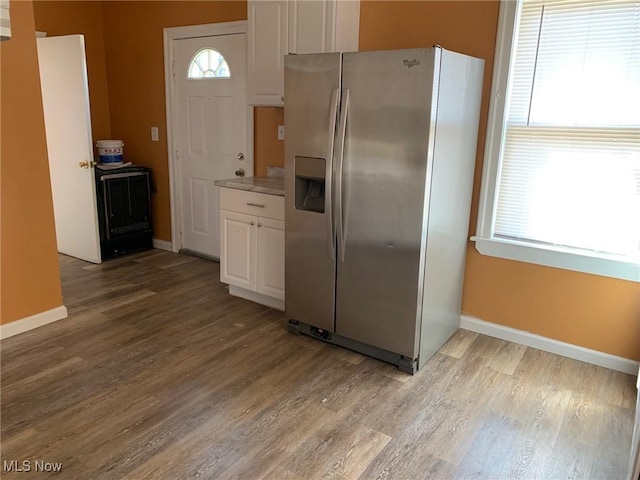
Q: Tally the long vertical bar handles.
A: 2